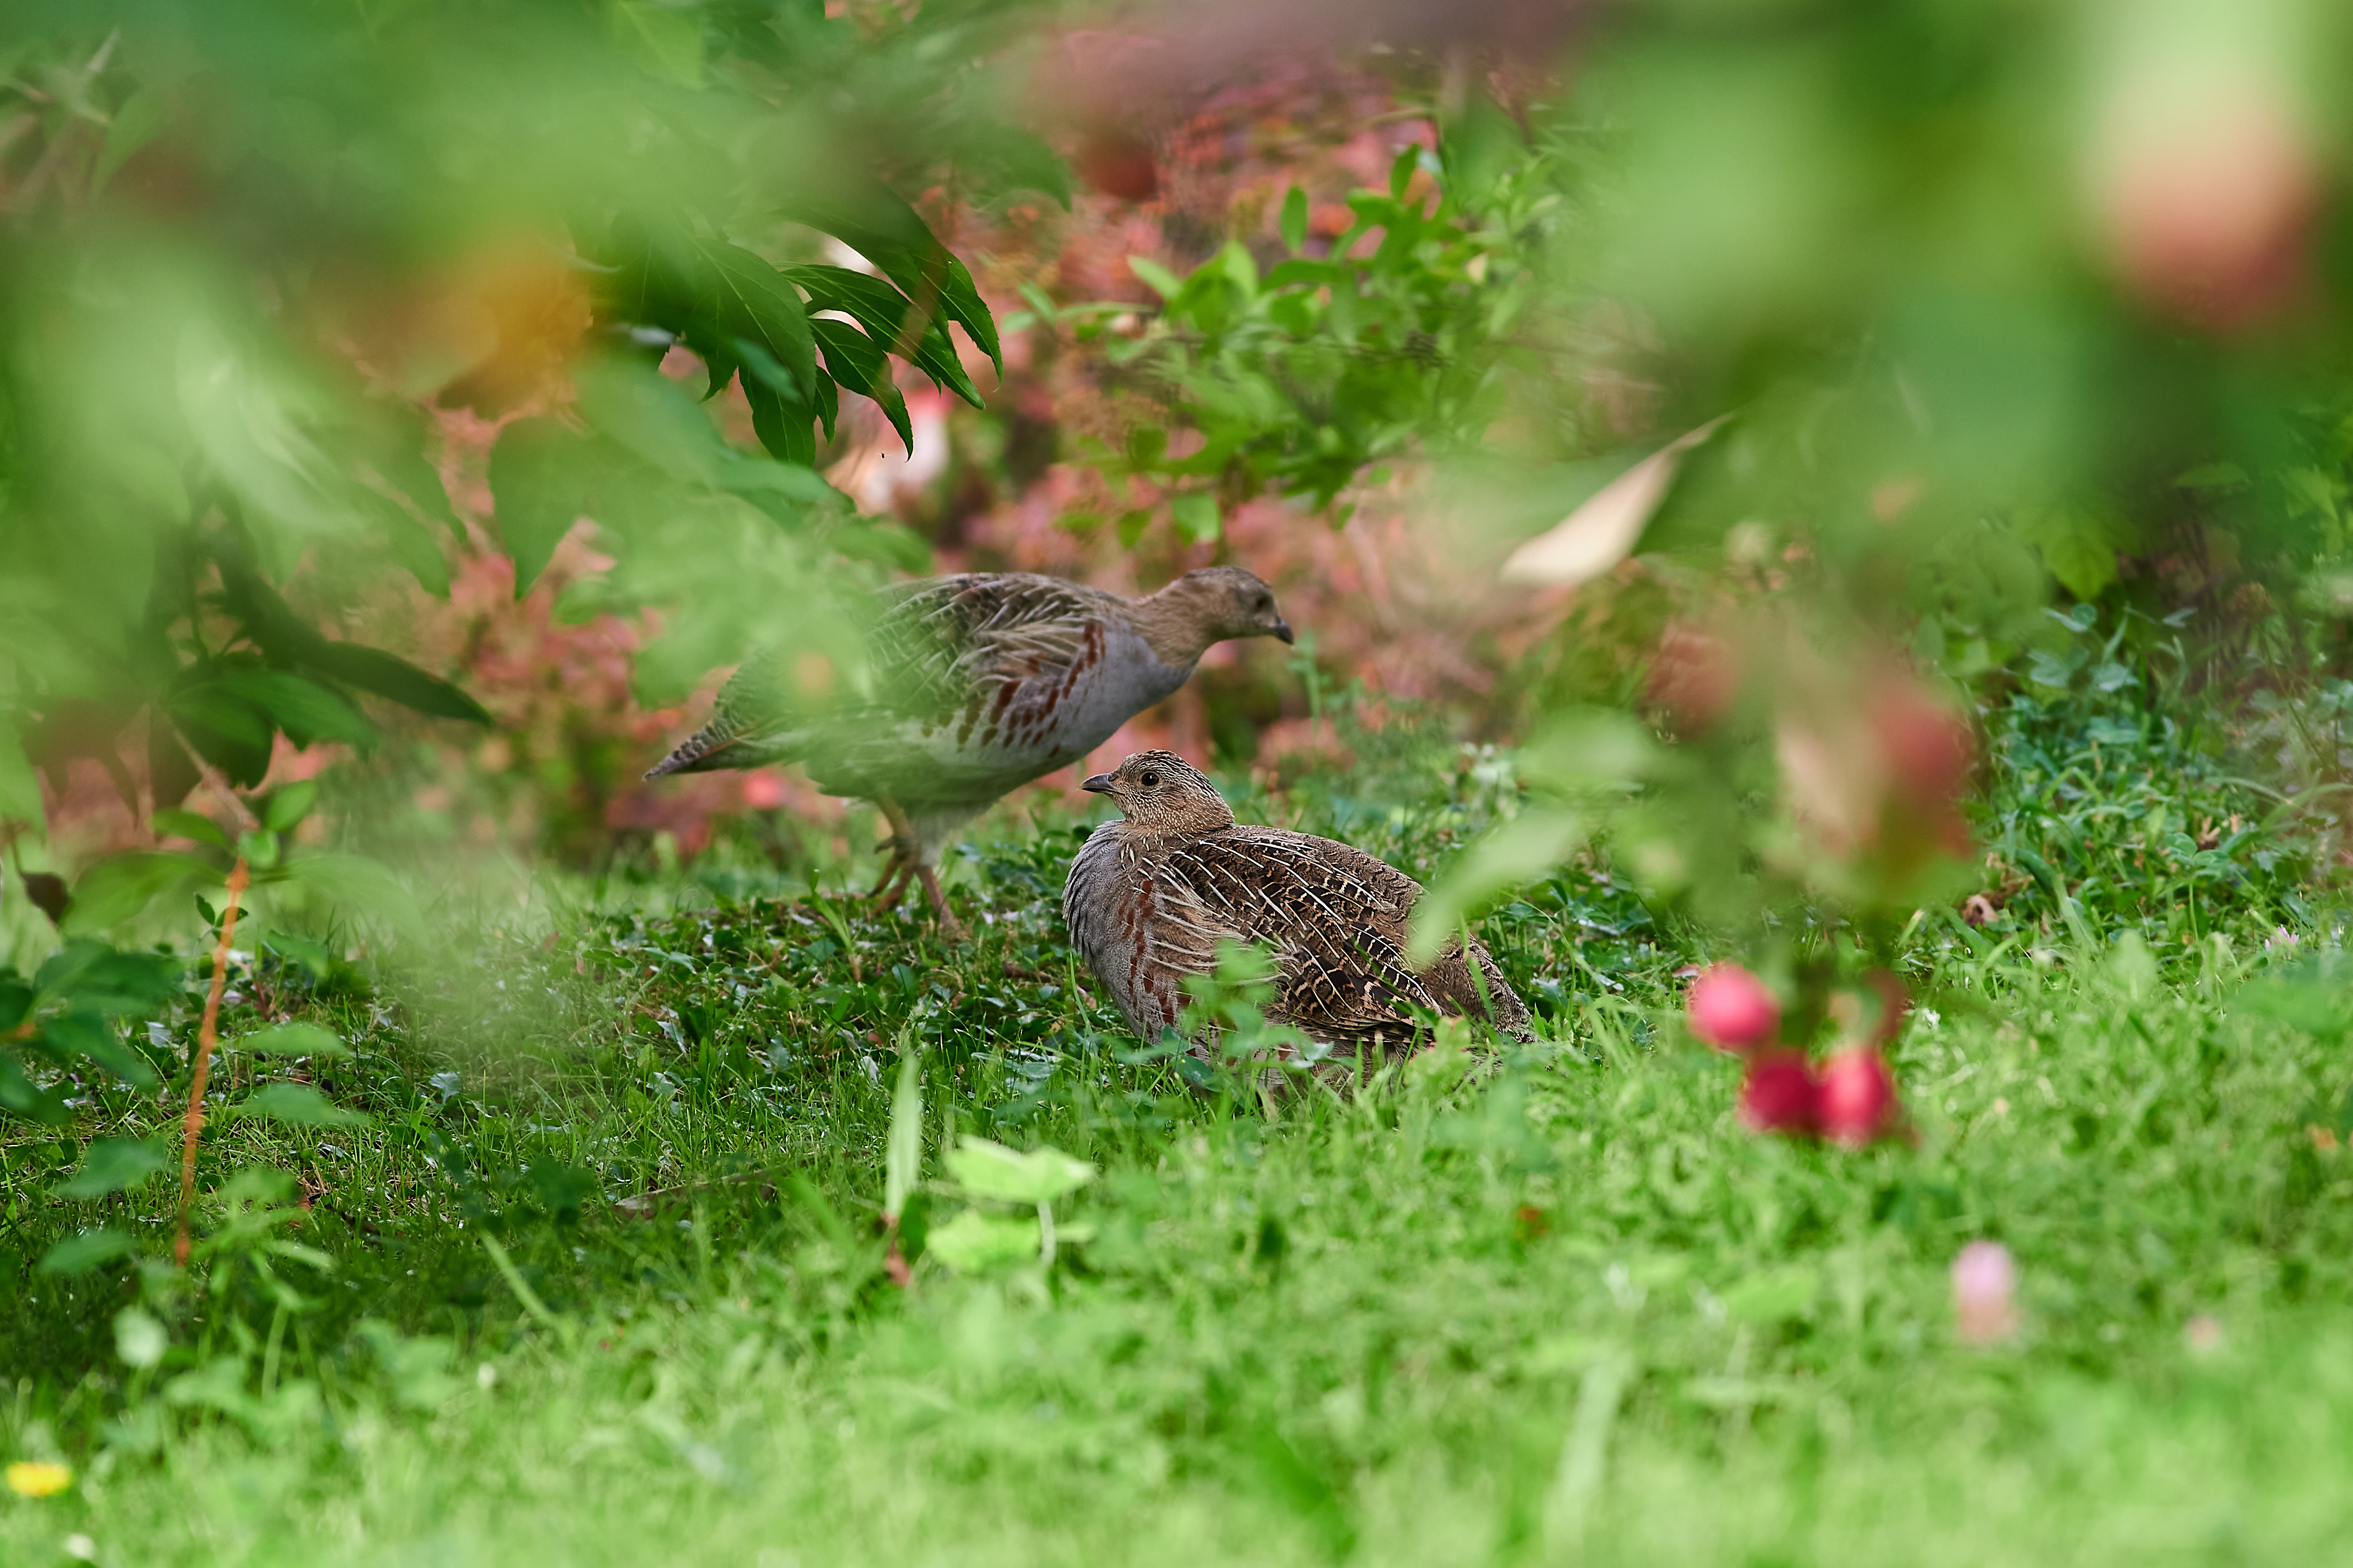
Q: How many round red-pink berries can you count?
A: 3